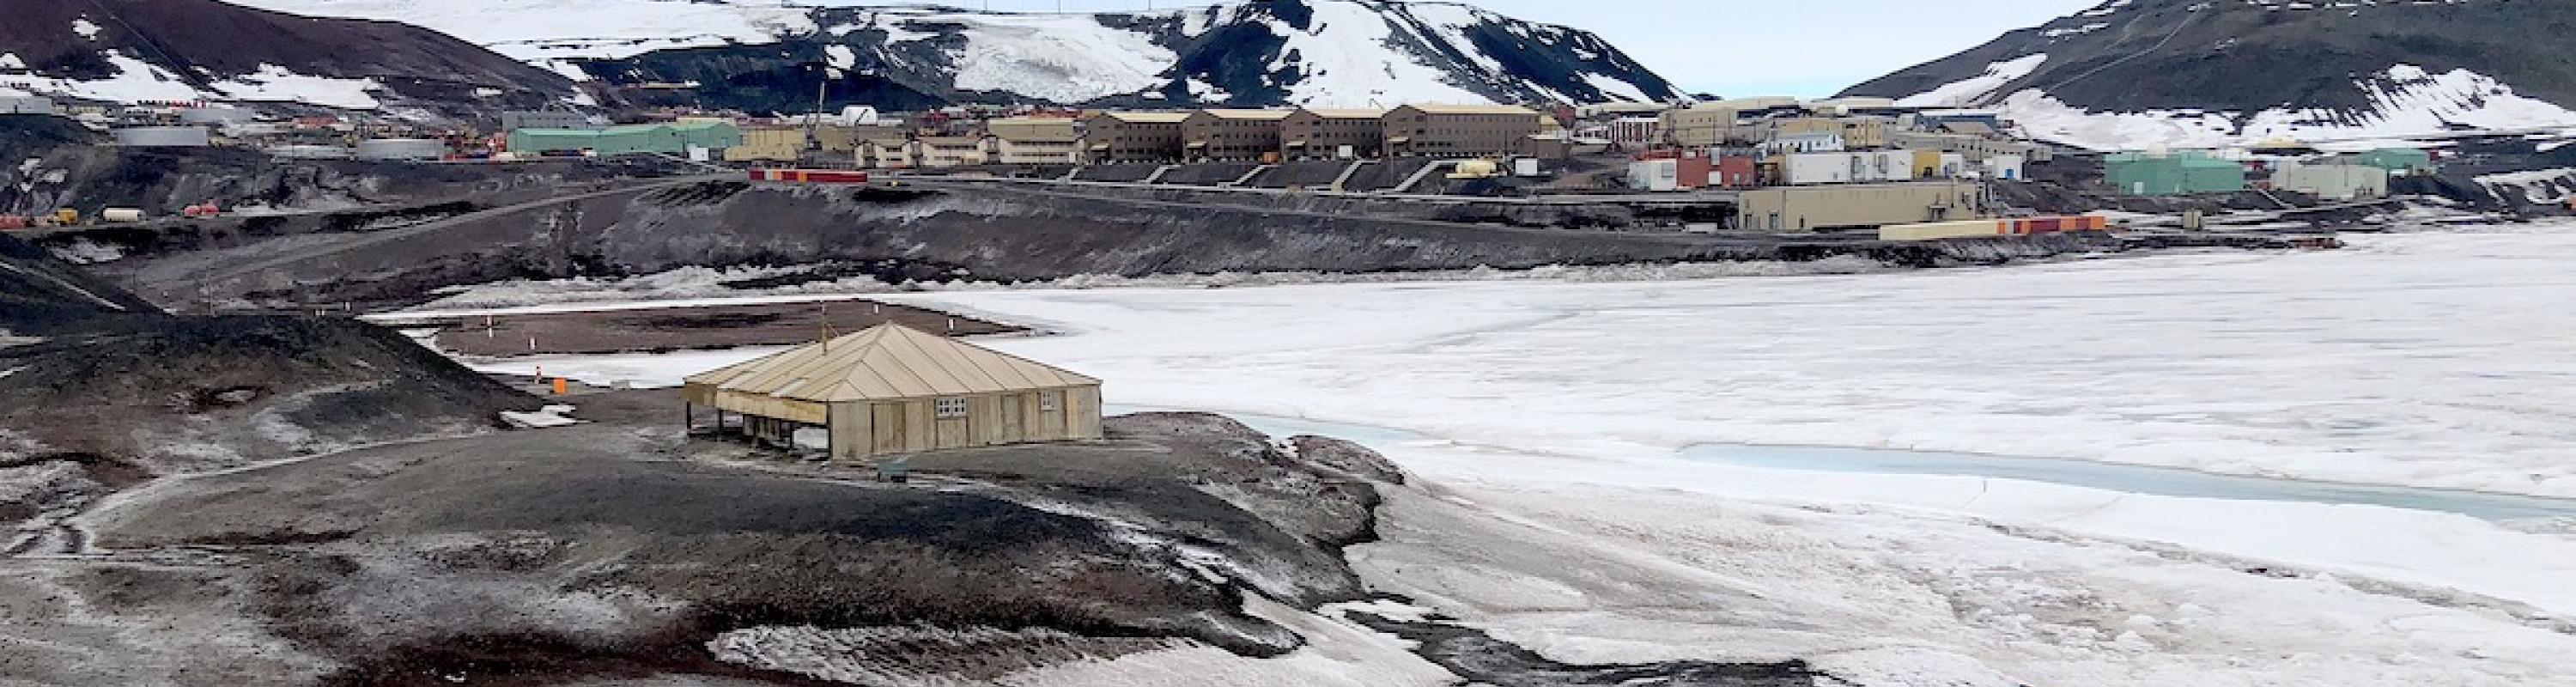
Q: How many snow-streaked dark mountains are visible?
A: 3